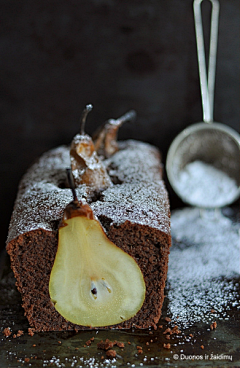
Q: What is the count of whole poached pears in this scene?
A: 2